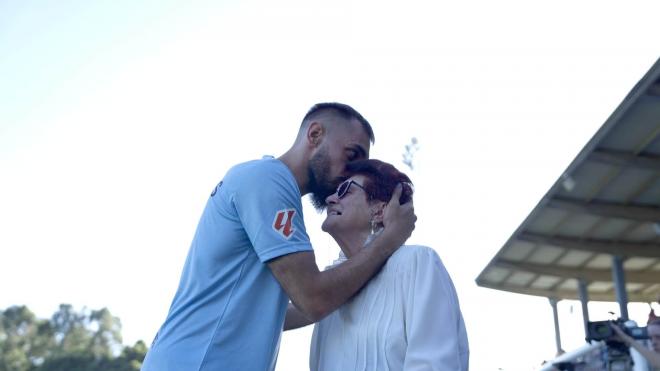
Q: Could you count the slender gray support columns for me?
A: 3